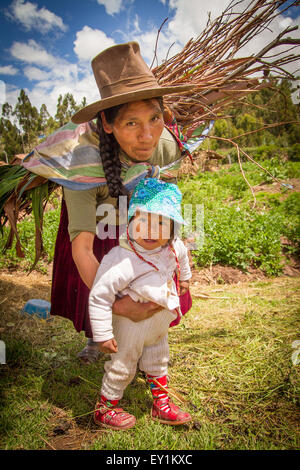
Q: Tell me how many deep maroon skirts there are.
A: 1